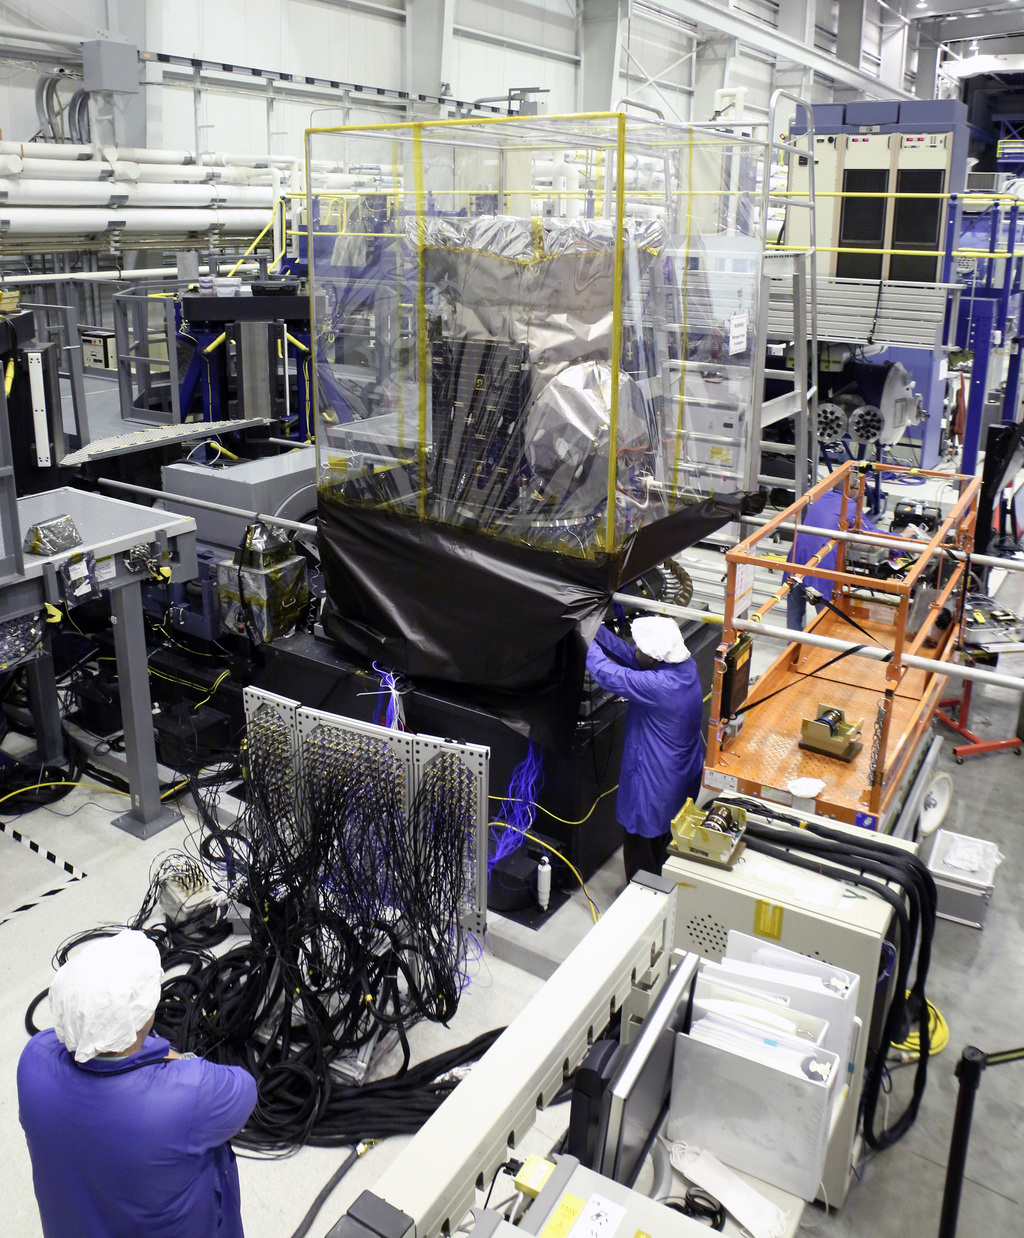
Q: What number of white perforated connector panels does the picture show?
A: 3